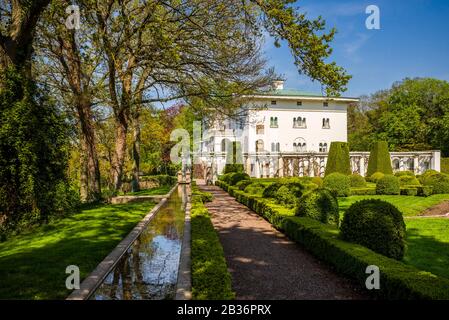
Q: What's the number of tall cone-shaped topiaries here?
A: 3